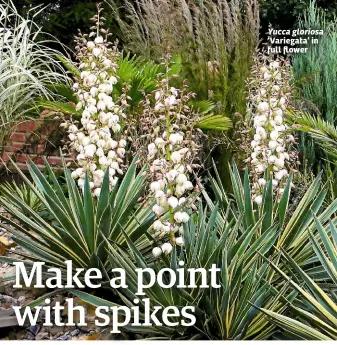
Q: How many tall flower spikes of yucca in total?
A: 3